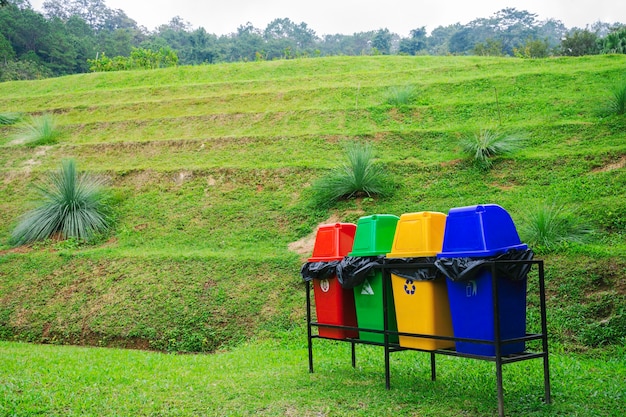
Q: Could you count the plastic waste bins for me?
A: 4